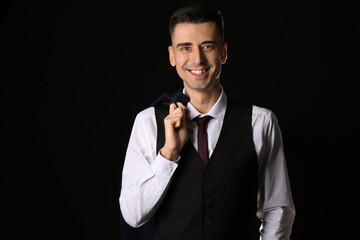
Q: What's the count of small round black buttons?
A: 3